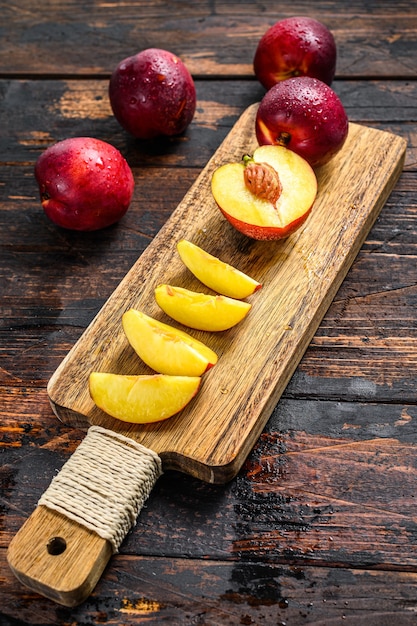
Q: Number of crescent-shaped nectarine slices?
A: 4